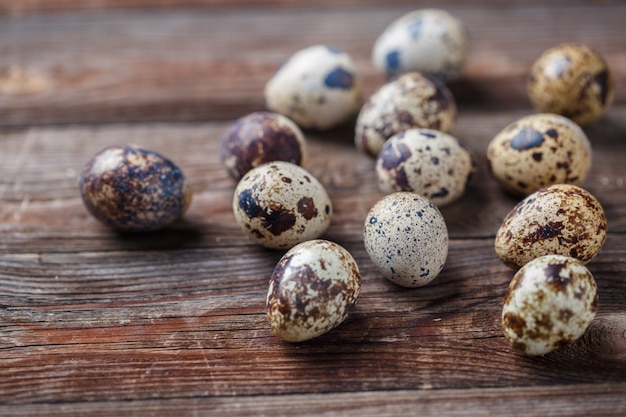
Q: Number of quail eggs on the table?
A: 13